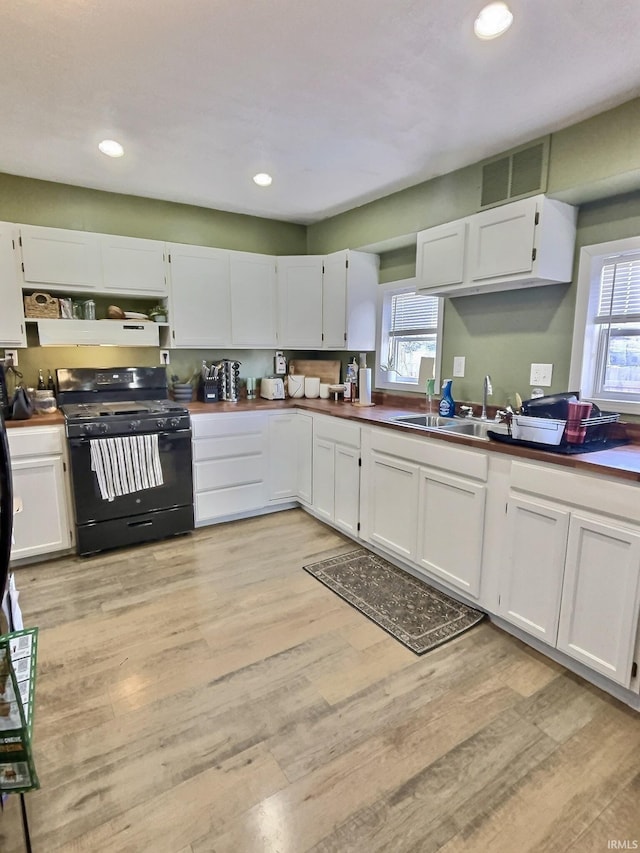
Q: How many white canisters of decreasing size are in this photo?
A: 3